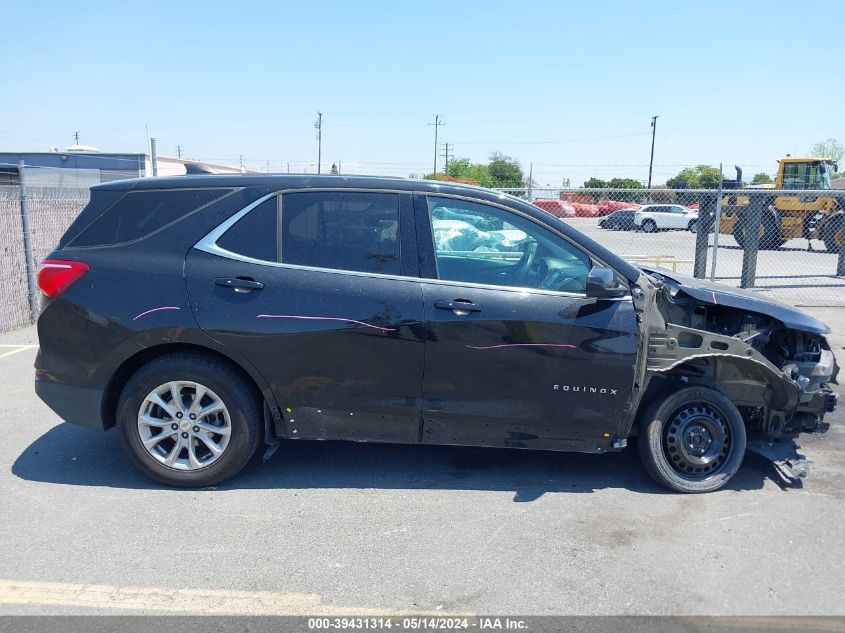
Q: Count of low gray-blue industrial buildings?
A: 1